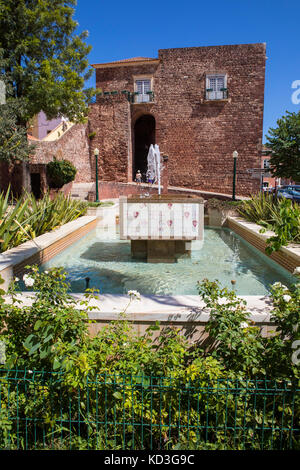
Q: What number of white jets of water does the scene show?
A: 1